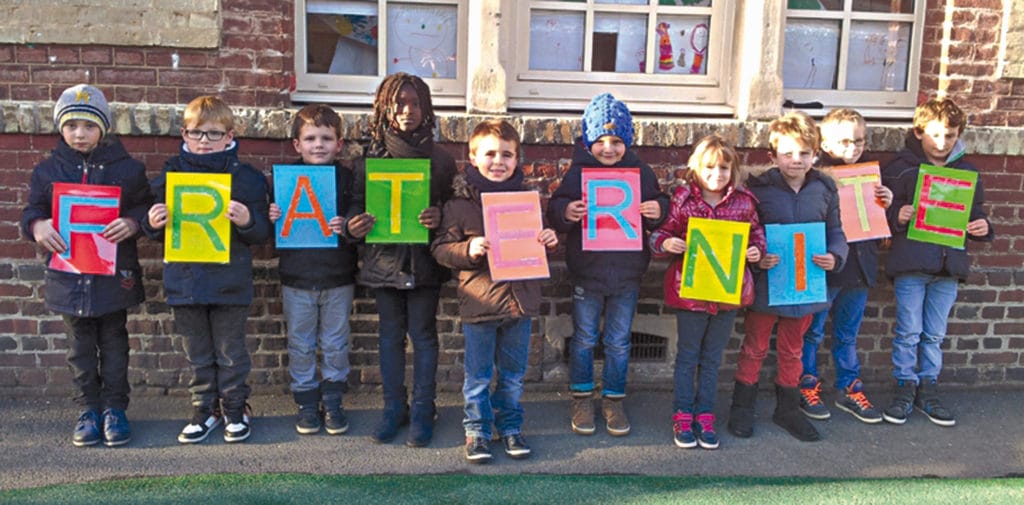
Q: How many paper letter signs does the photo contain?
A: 10